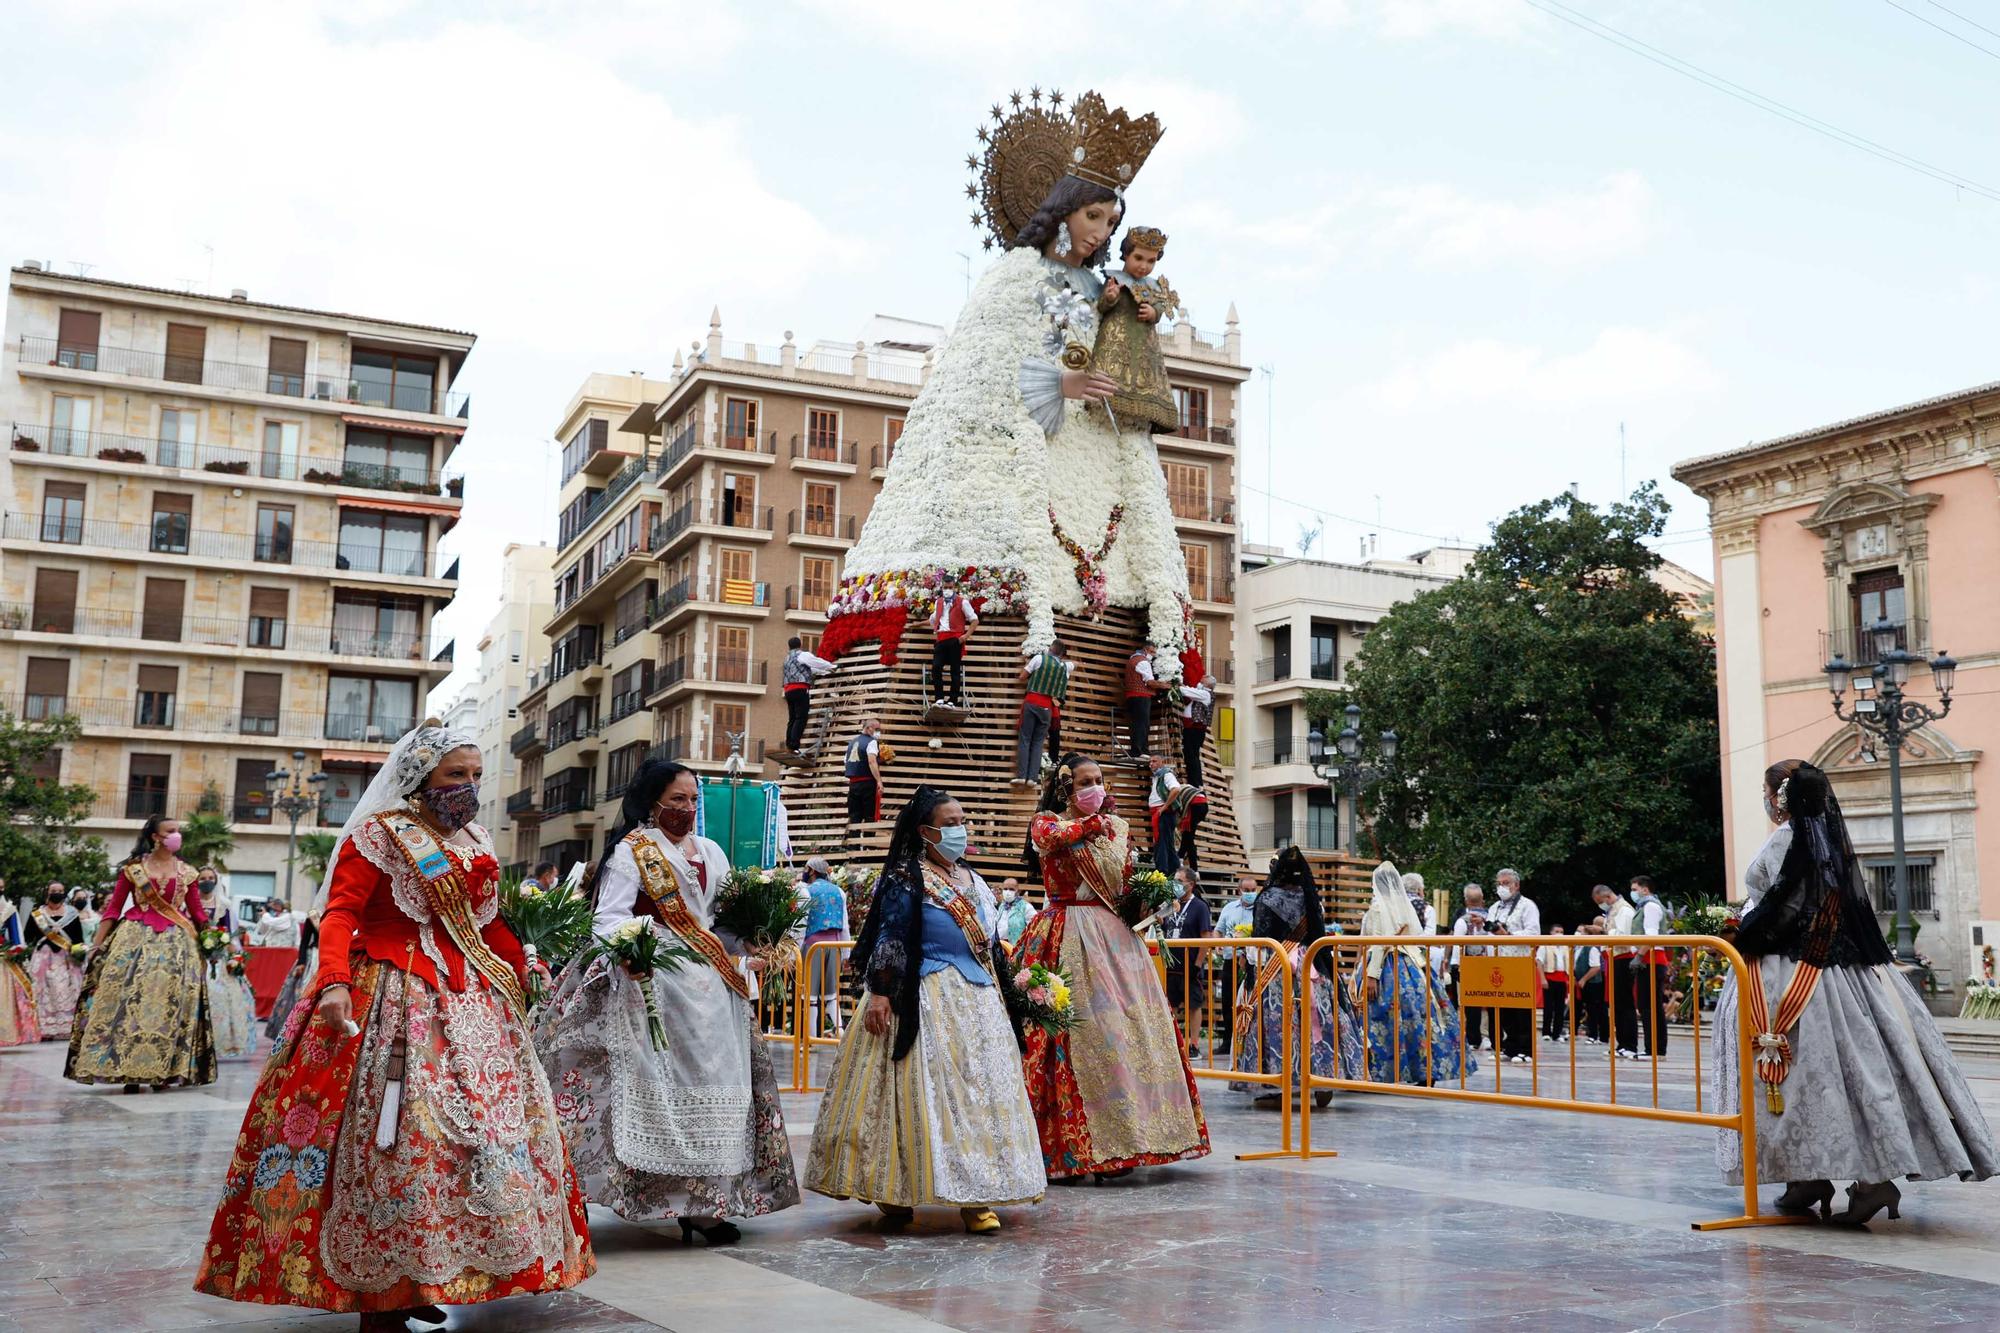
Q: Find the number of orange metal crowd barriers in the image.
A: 4